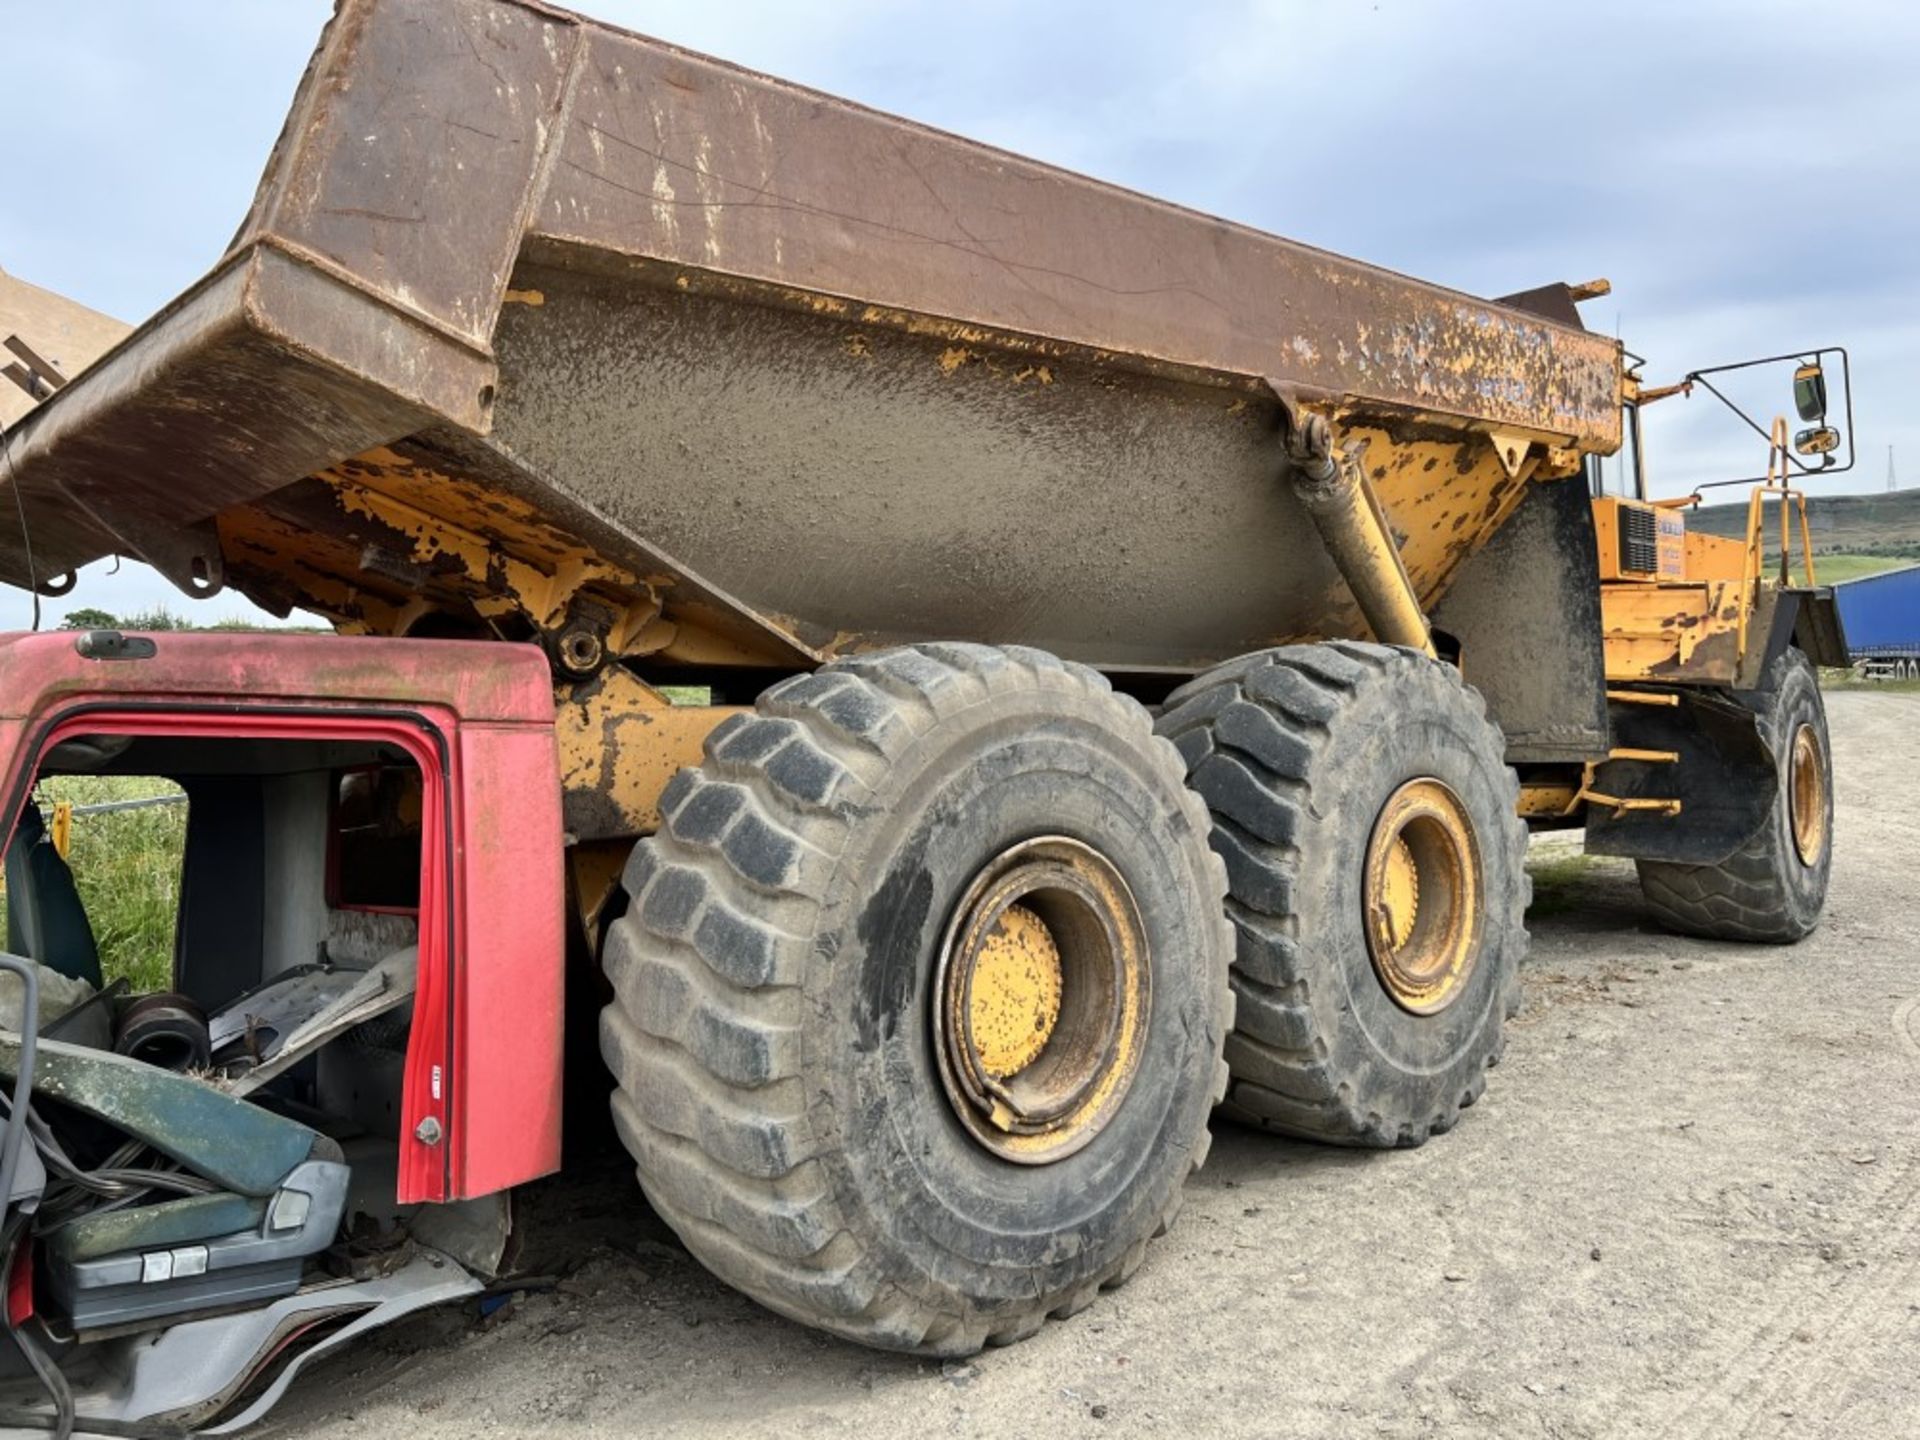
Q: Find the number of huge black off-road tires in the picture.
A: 3